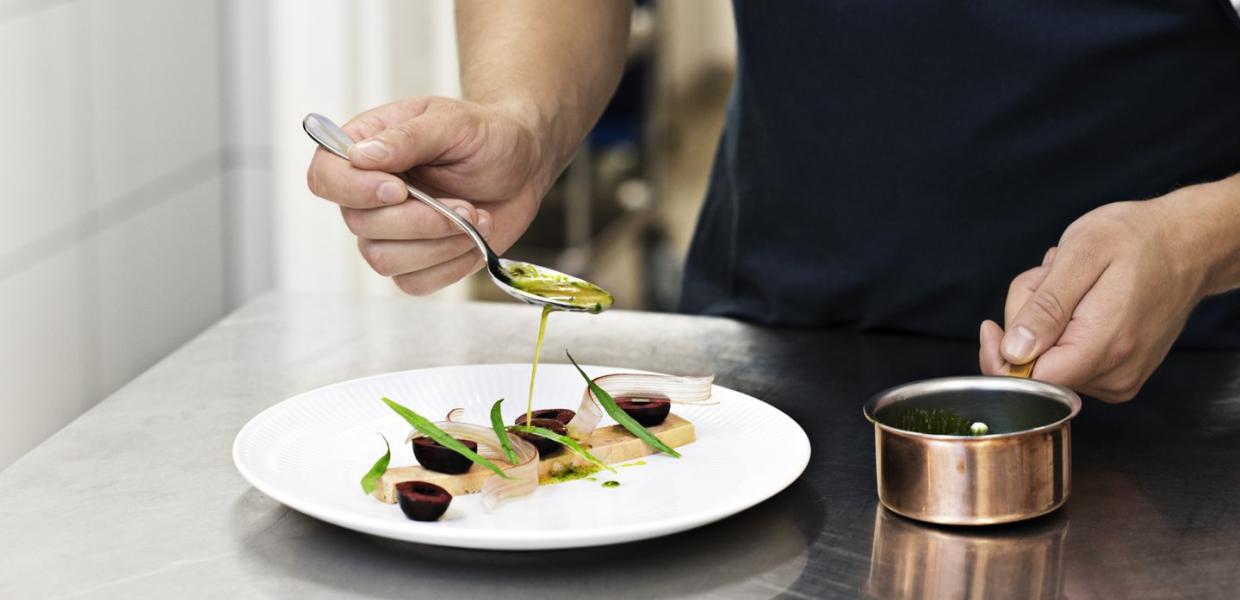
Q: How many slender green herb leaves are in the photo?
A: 5